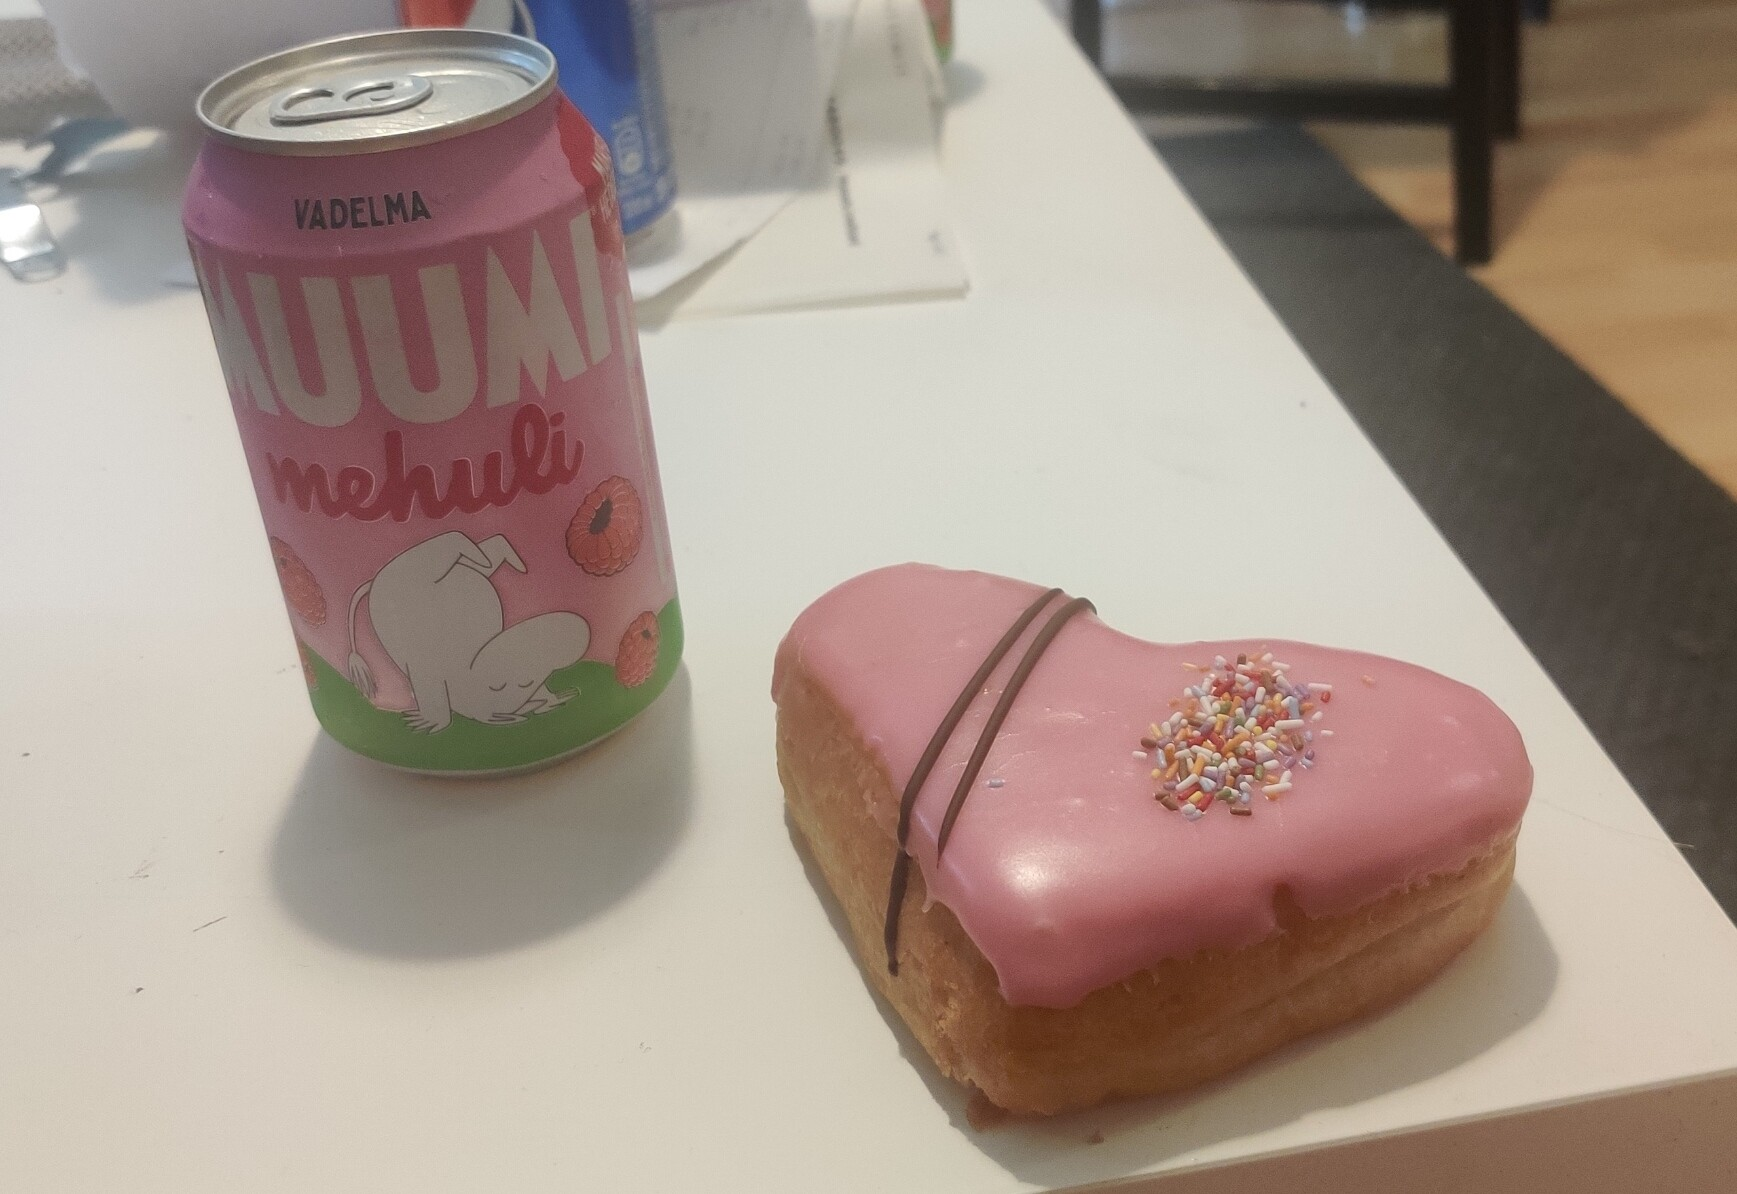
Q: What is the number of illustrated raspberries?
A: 4